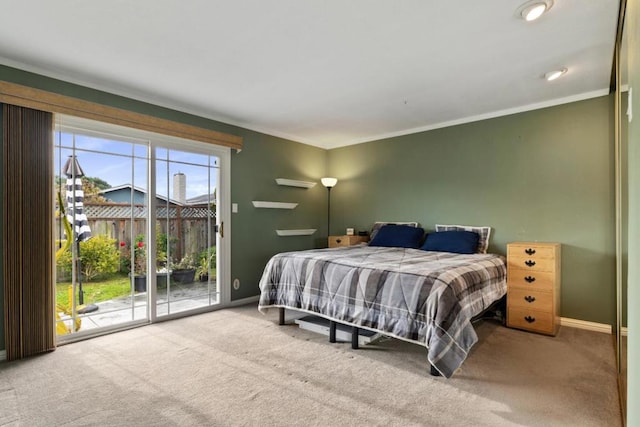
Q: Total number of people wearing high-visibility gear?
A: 0